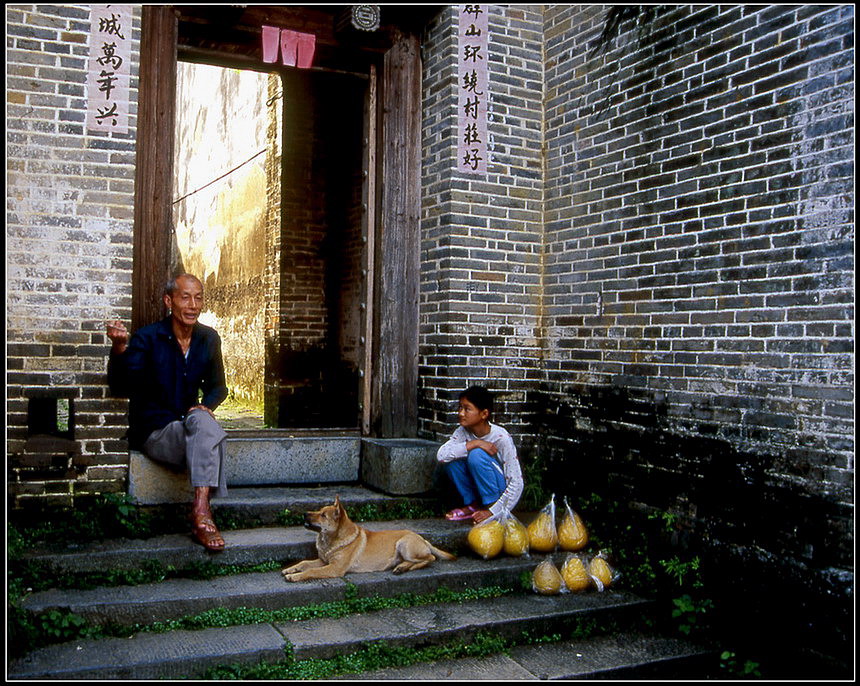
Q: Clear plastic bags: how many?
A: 7